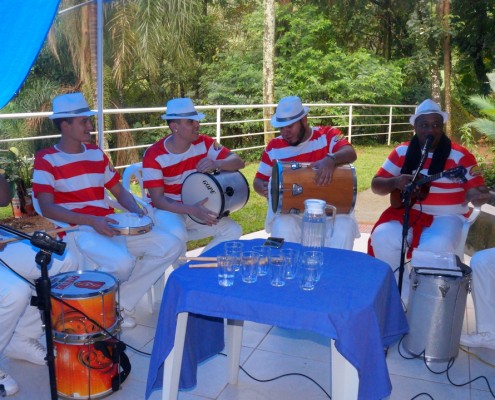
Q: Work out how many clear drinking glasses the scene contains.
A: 8